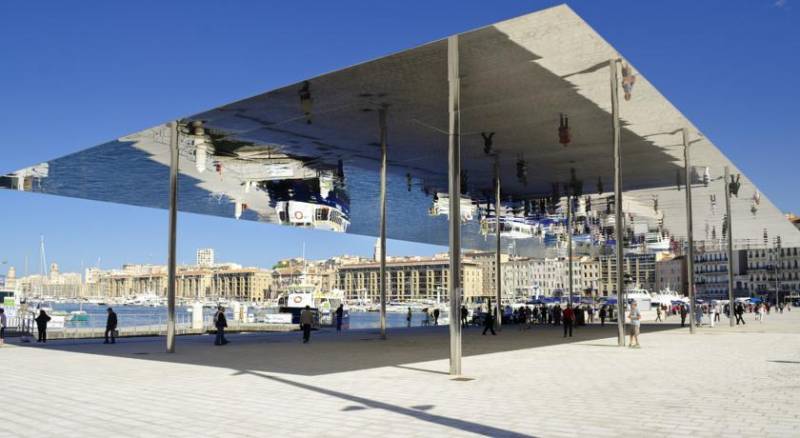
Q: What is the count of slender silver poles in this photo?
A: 8